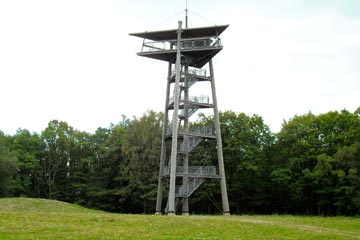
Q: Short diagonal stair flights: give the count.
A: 4